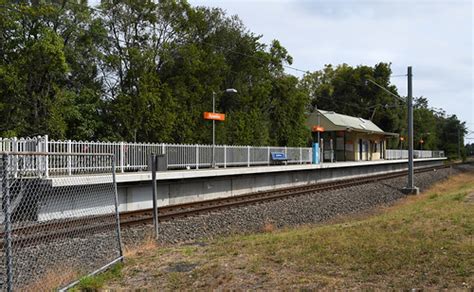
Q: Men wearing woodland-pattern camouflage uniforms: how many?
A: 0